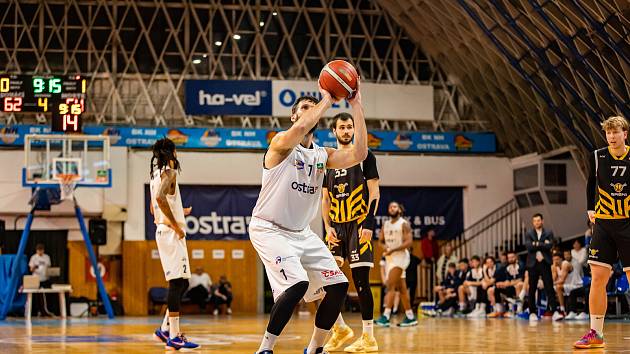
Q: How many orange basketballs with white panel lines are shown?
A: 1